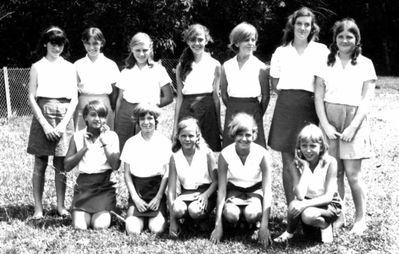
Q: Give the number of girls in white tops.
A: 12